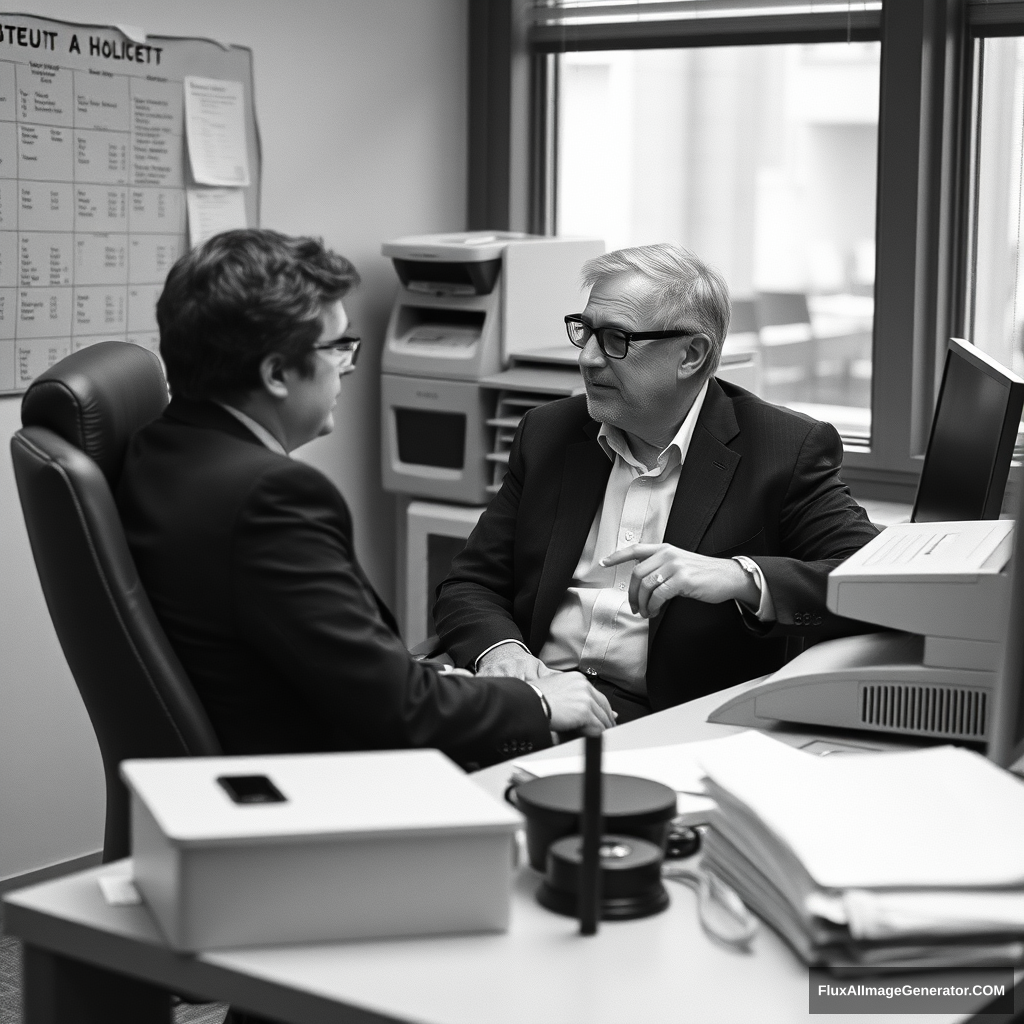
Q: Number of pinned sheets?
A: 2